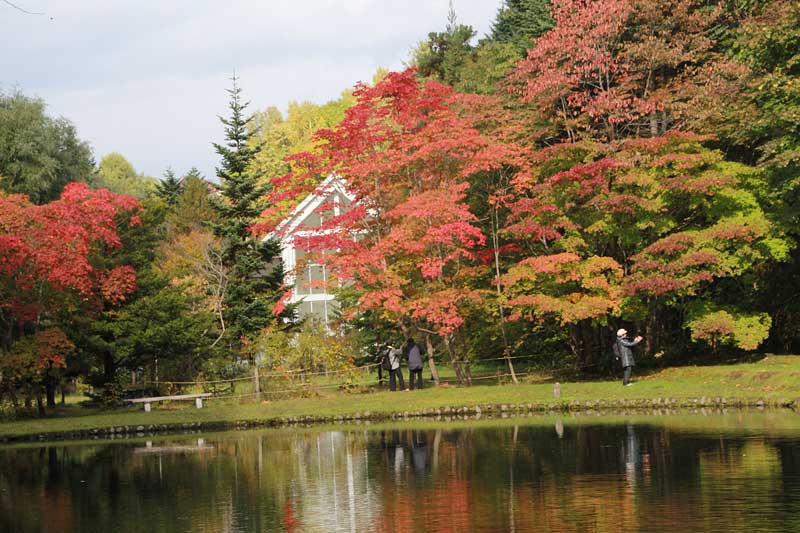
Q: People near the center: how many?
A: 2